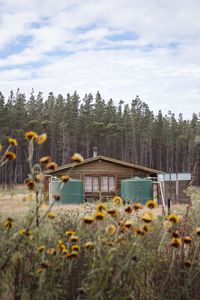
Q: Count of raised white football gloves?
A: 0